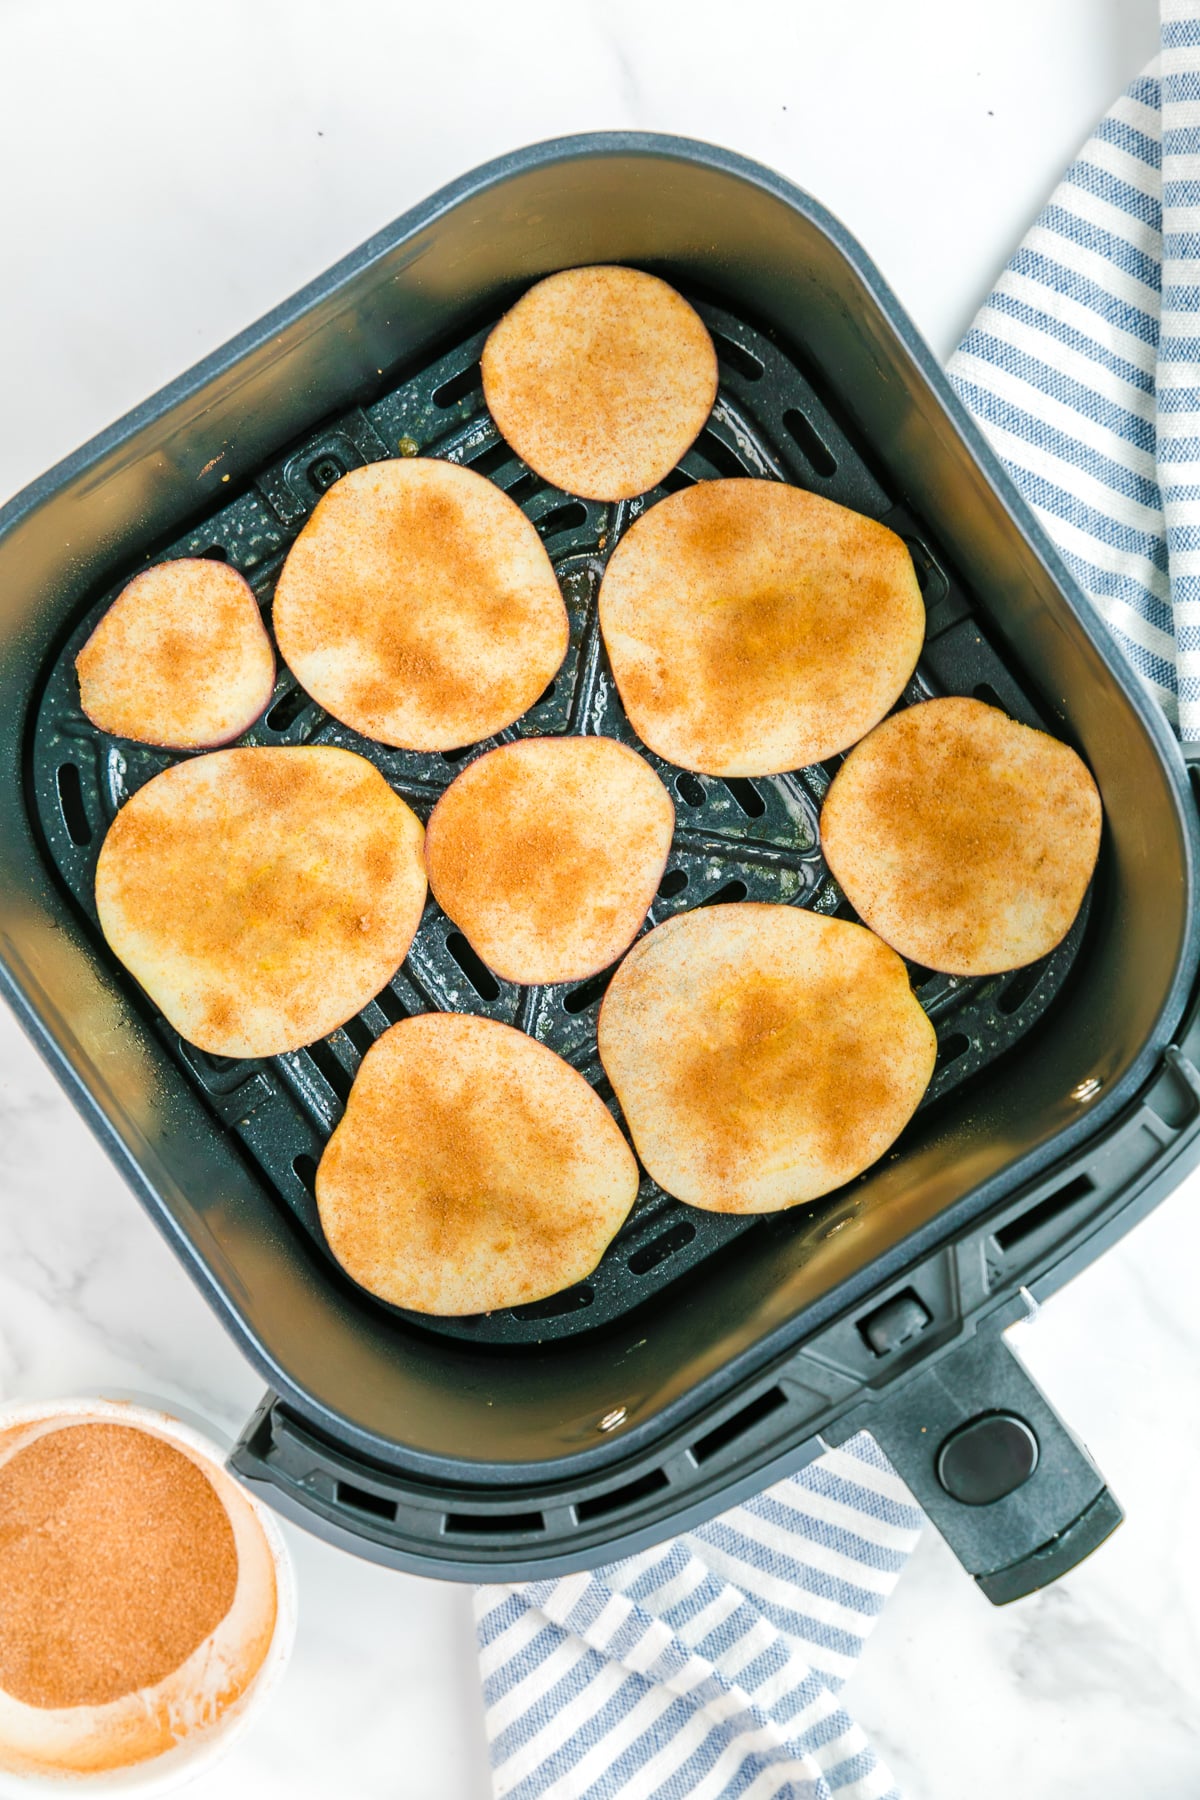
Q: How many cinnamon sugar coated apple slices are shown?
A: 9